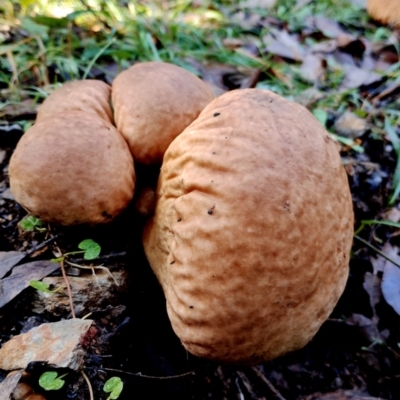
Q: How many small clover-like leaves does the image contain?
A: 5